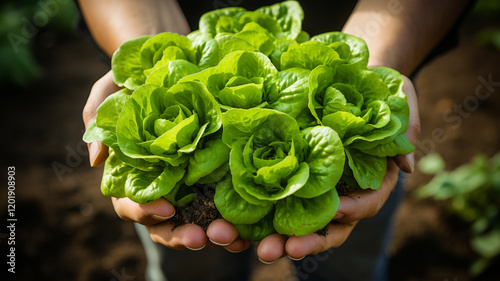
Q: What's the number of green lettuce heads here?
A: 7